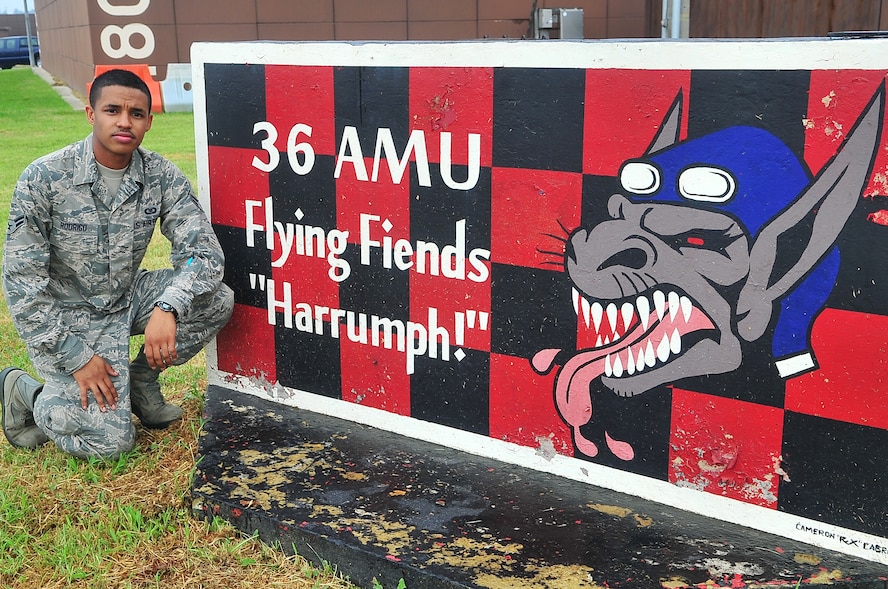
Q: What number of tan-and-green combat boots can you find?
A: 2